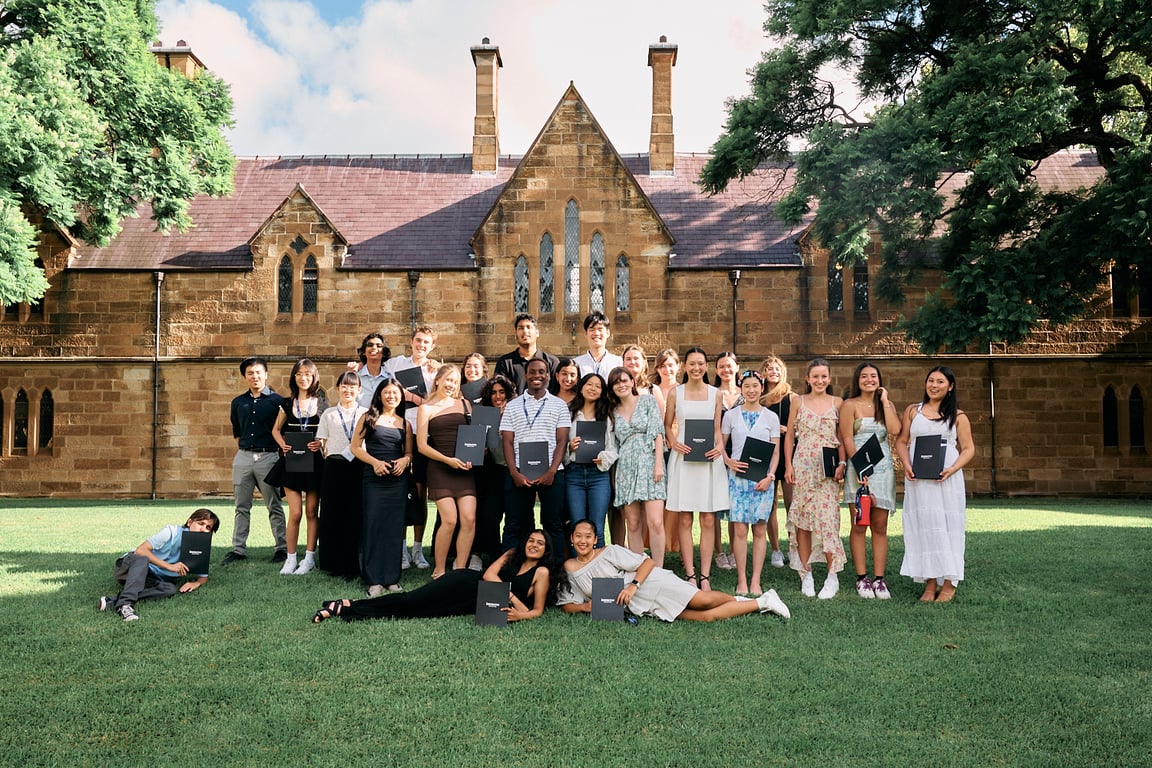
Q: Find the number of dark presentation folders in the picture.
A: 15